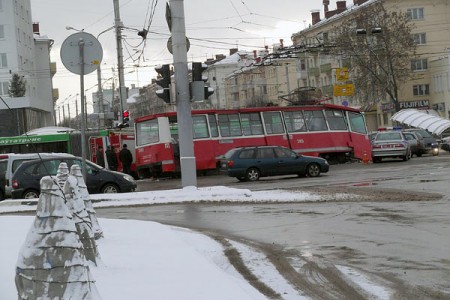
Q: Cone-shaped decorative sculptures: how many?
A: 4